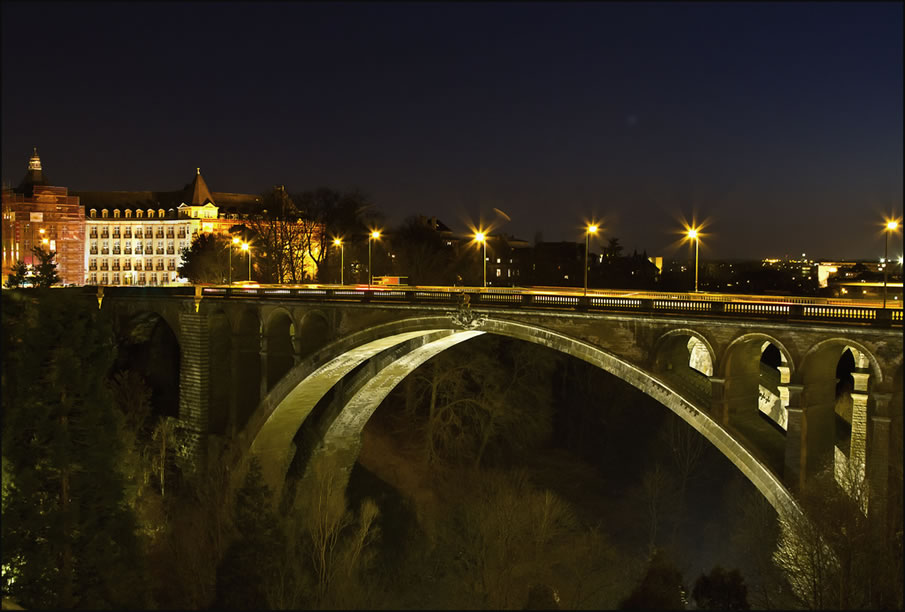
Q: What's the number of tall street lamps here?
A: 8